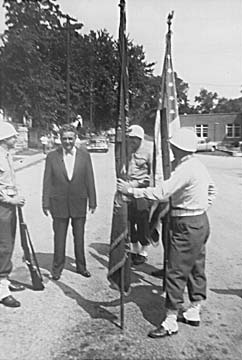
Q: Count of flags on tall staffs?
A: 2